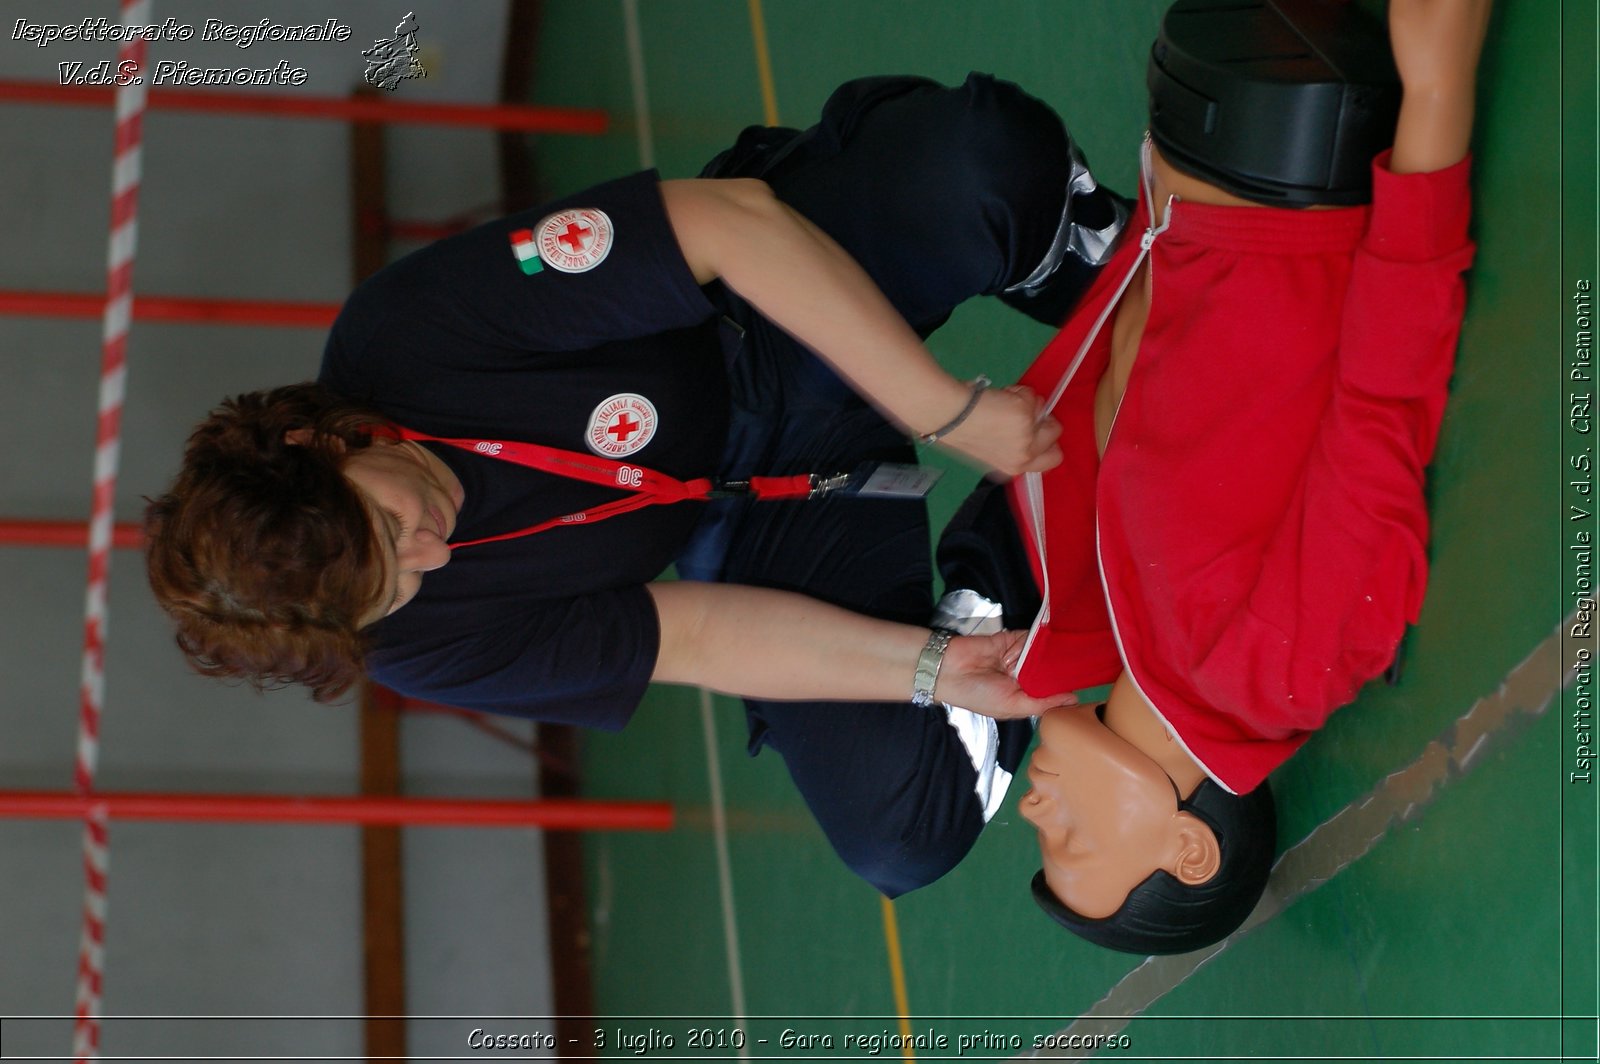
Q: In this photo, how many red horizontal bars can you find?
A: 4